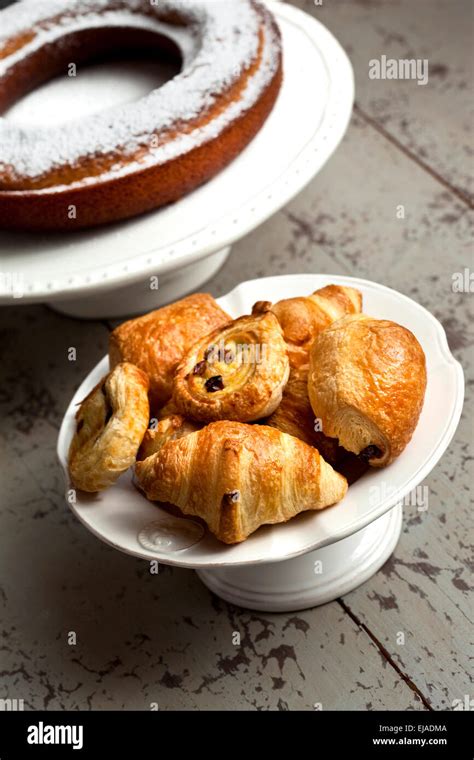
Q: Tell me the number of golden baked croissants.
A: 2